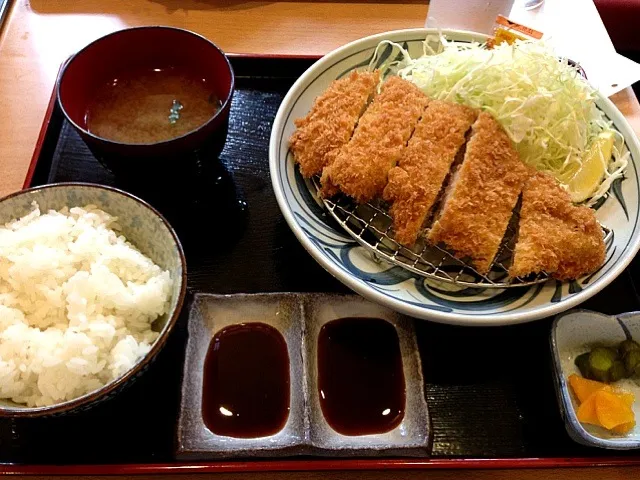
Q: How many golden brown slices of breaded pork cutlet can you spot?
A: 5